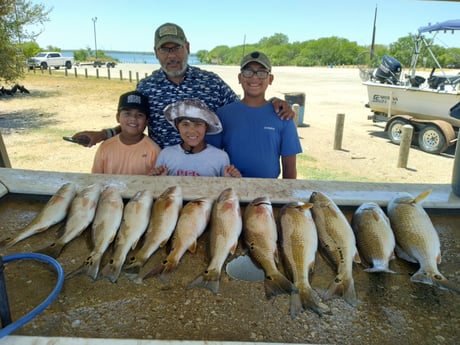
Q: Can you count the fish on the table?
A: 12